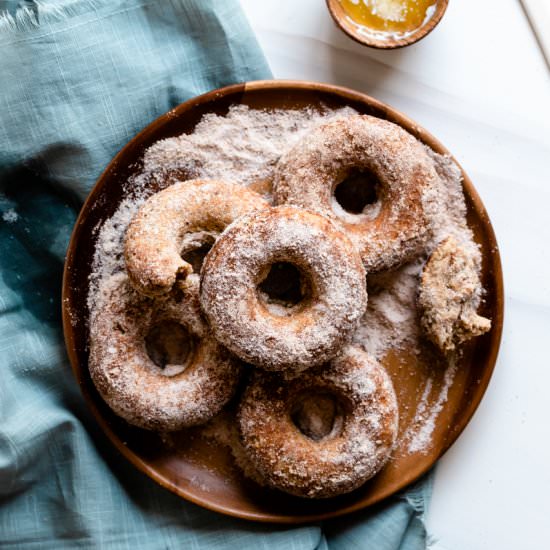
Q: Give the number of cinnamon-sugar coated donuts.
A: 5